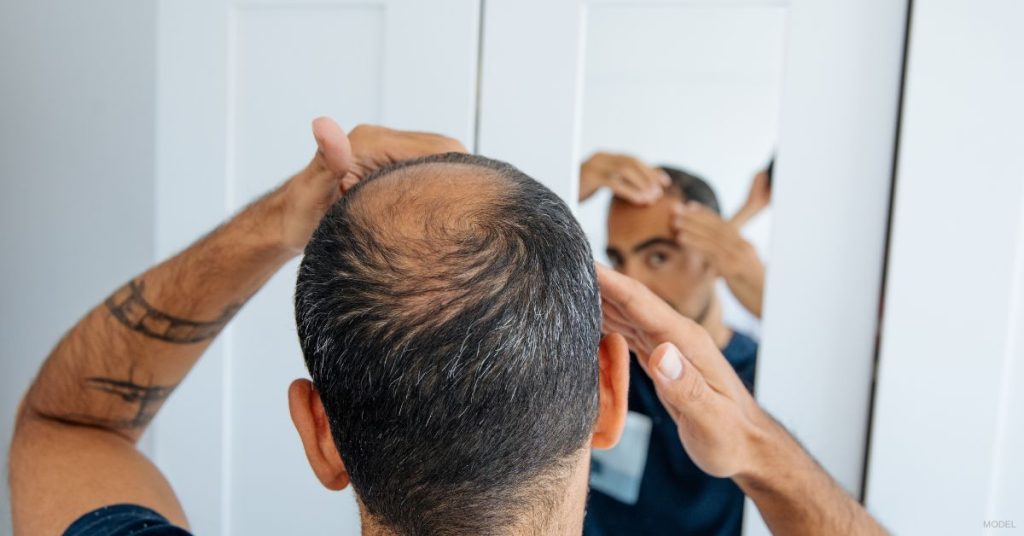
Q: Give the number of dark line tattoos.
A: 2